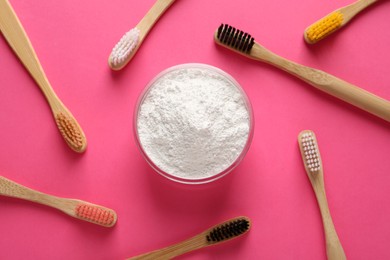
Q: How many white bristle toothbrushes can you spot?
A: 2